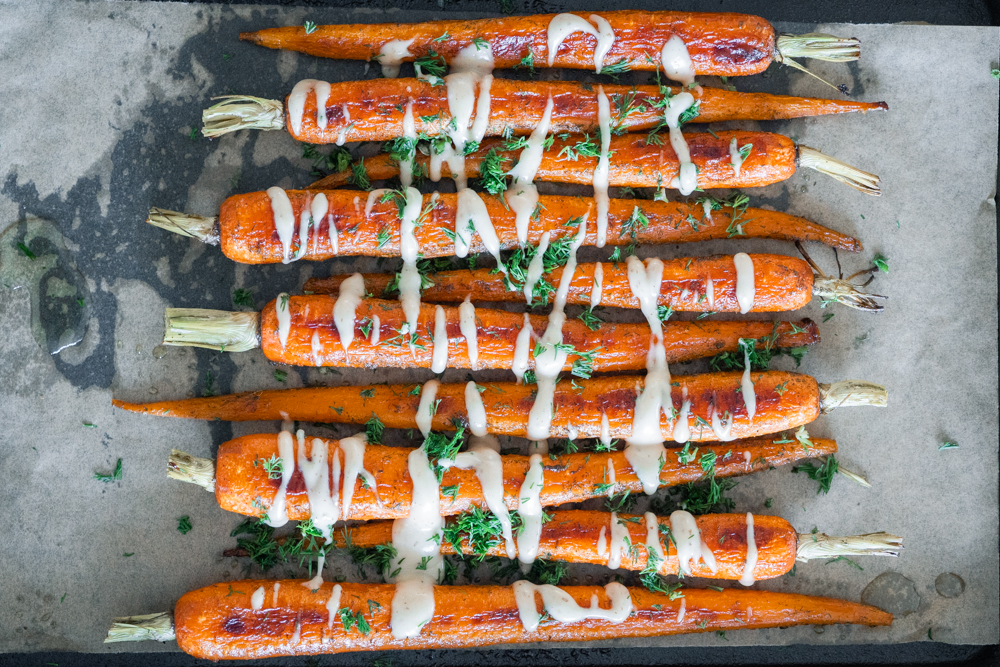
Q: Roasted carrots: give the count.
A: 10